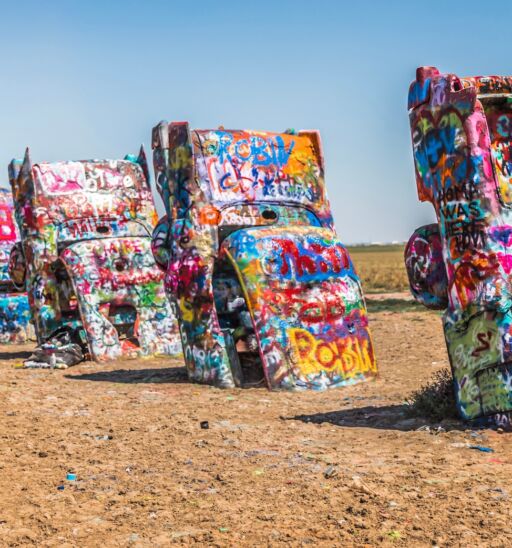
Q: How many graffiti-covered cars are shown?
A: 4